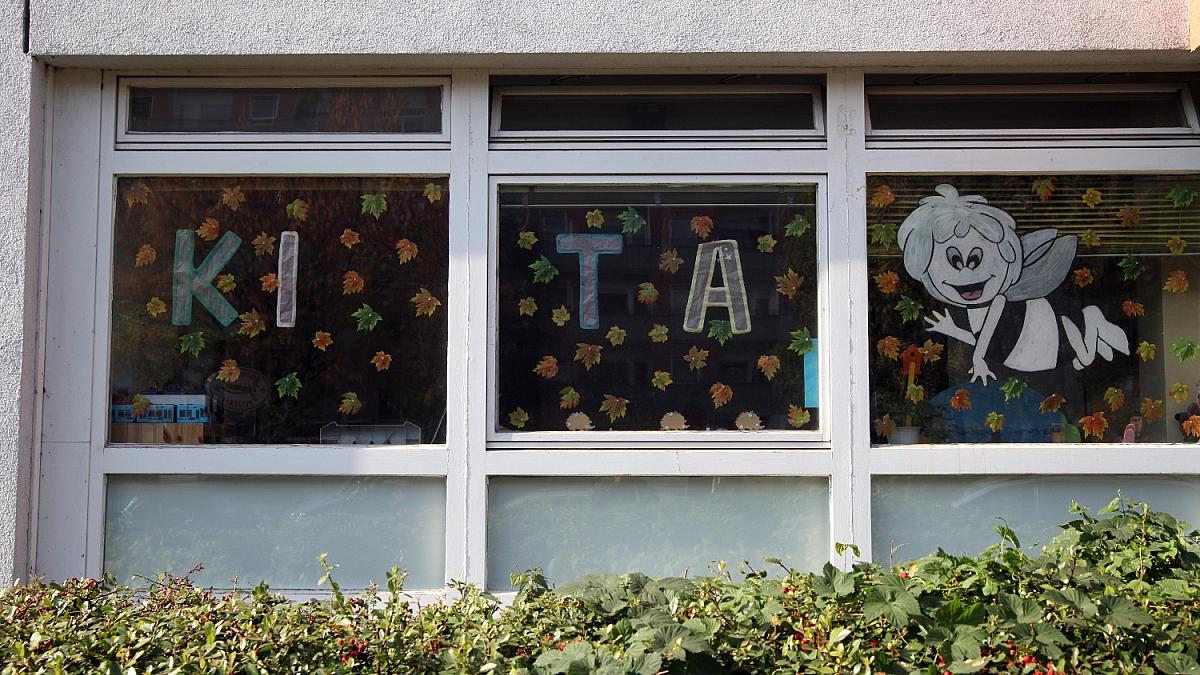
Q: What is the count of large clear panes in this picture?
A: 3